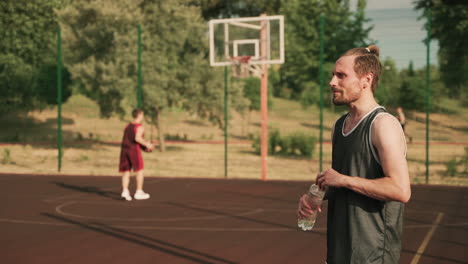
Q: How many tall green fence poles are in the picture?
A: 5